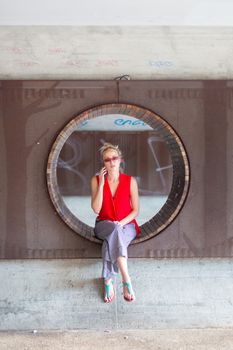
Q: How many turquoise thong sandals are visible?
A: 2